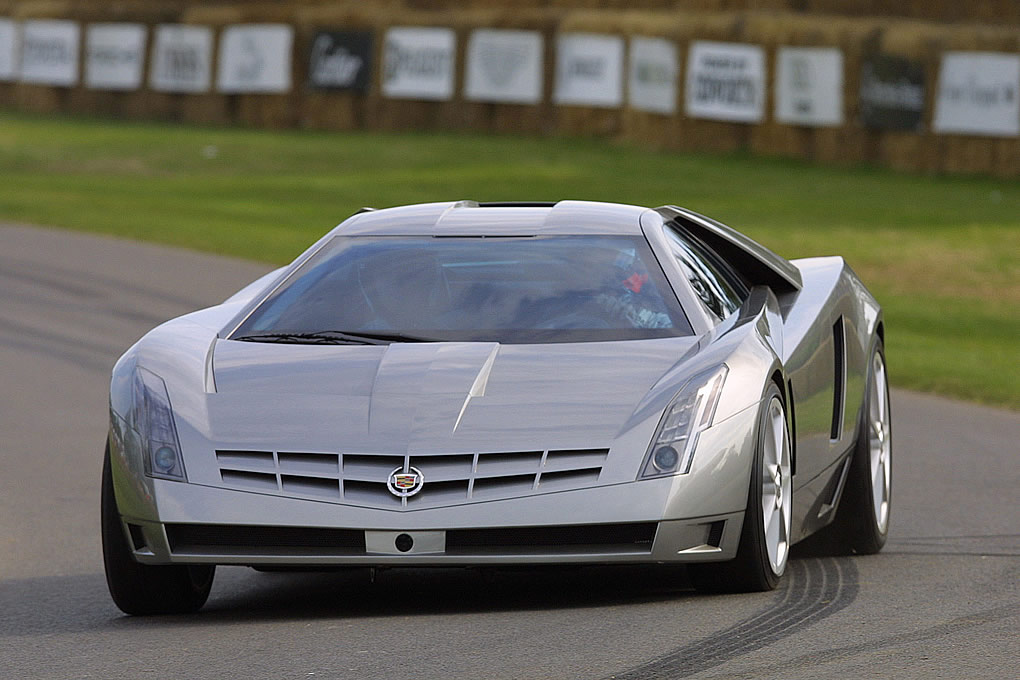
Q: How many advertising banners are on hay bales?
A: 14